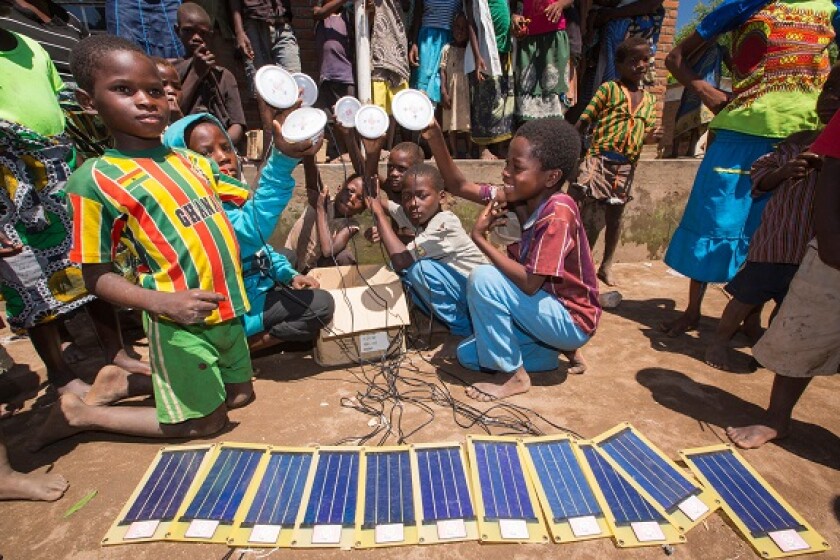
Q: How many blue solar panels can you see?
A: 11